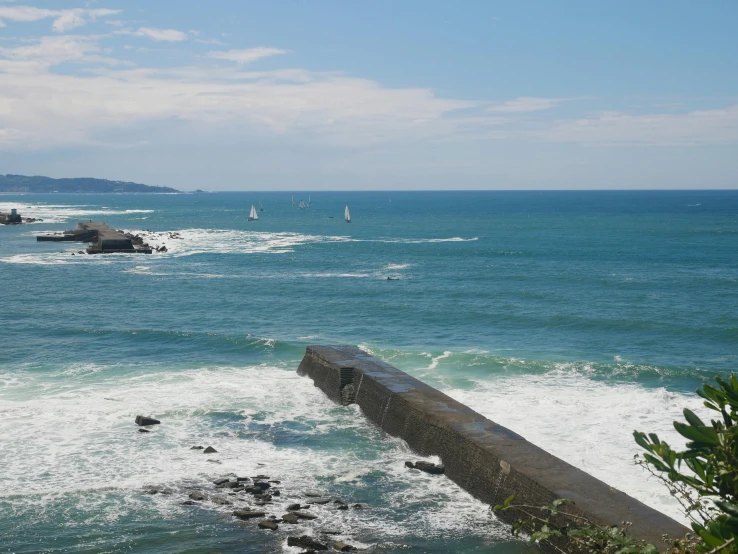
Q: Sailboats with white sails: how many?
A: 2